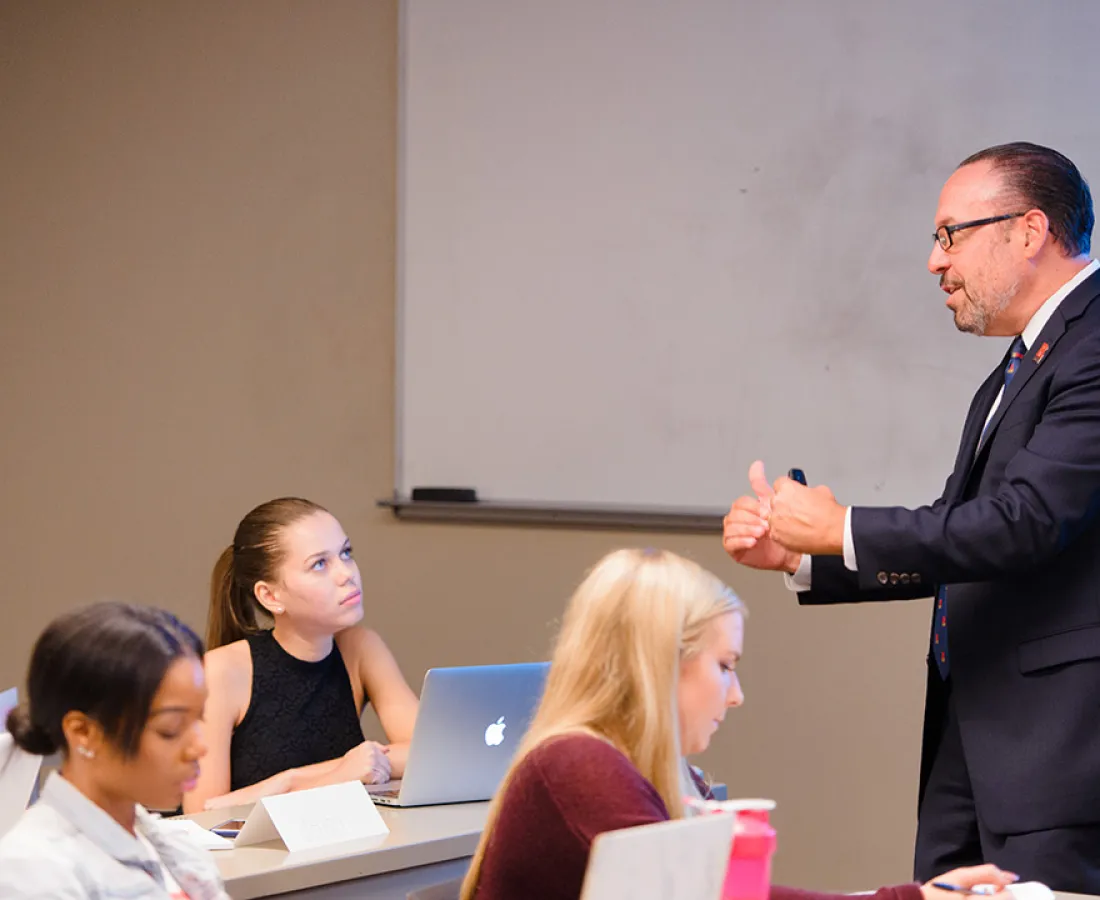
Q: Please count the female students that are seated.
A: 3